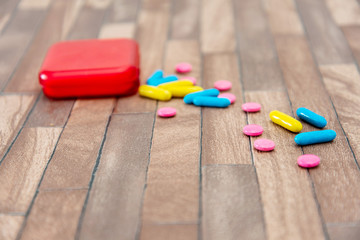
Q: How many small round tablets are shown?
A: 9